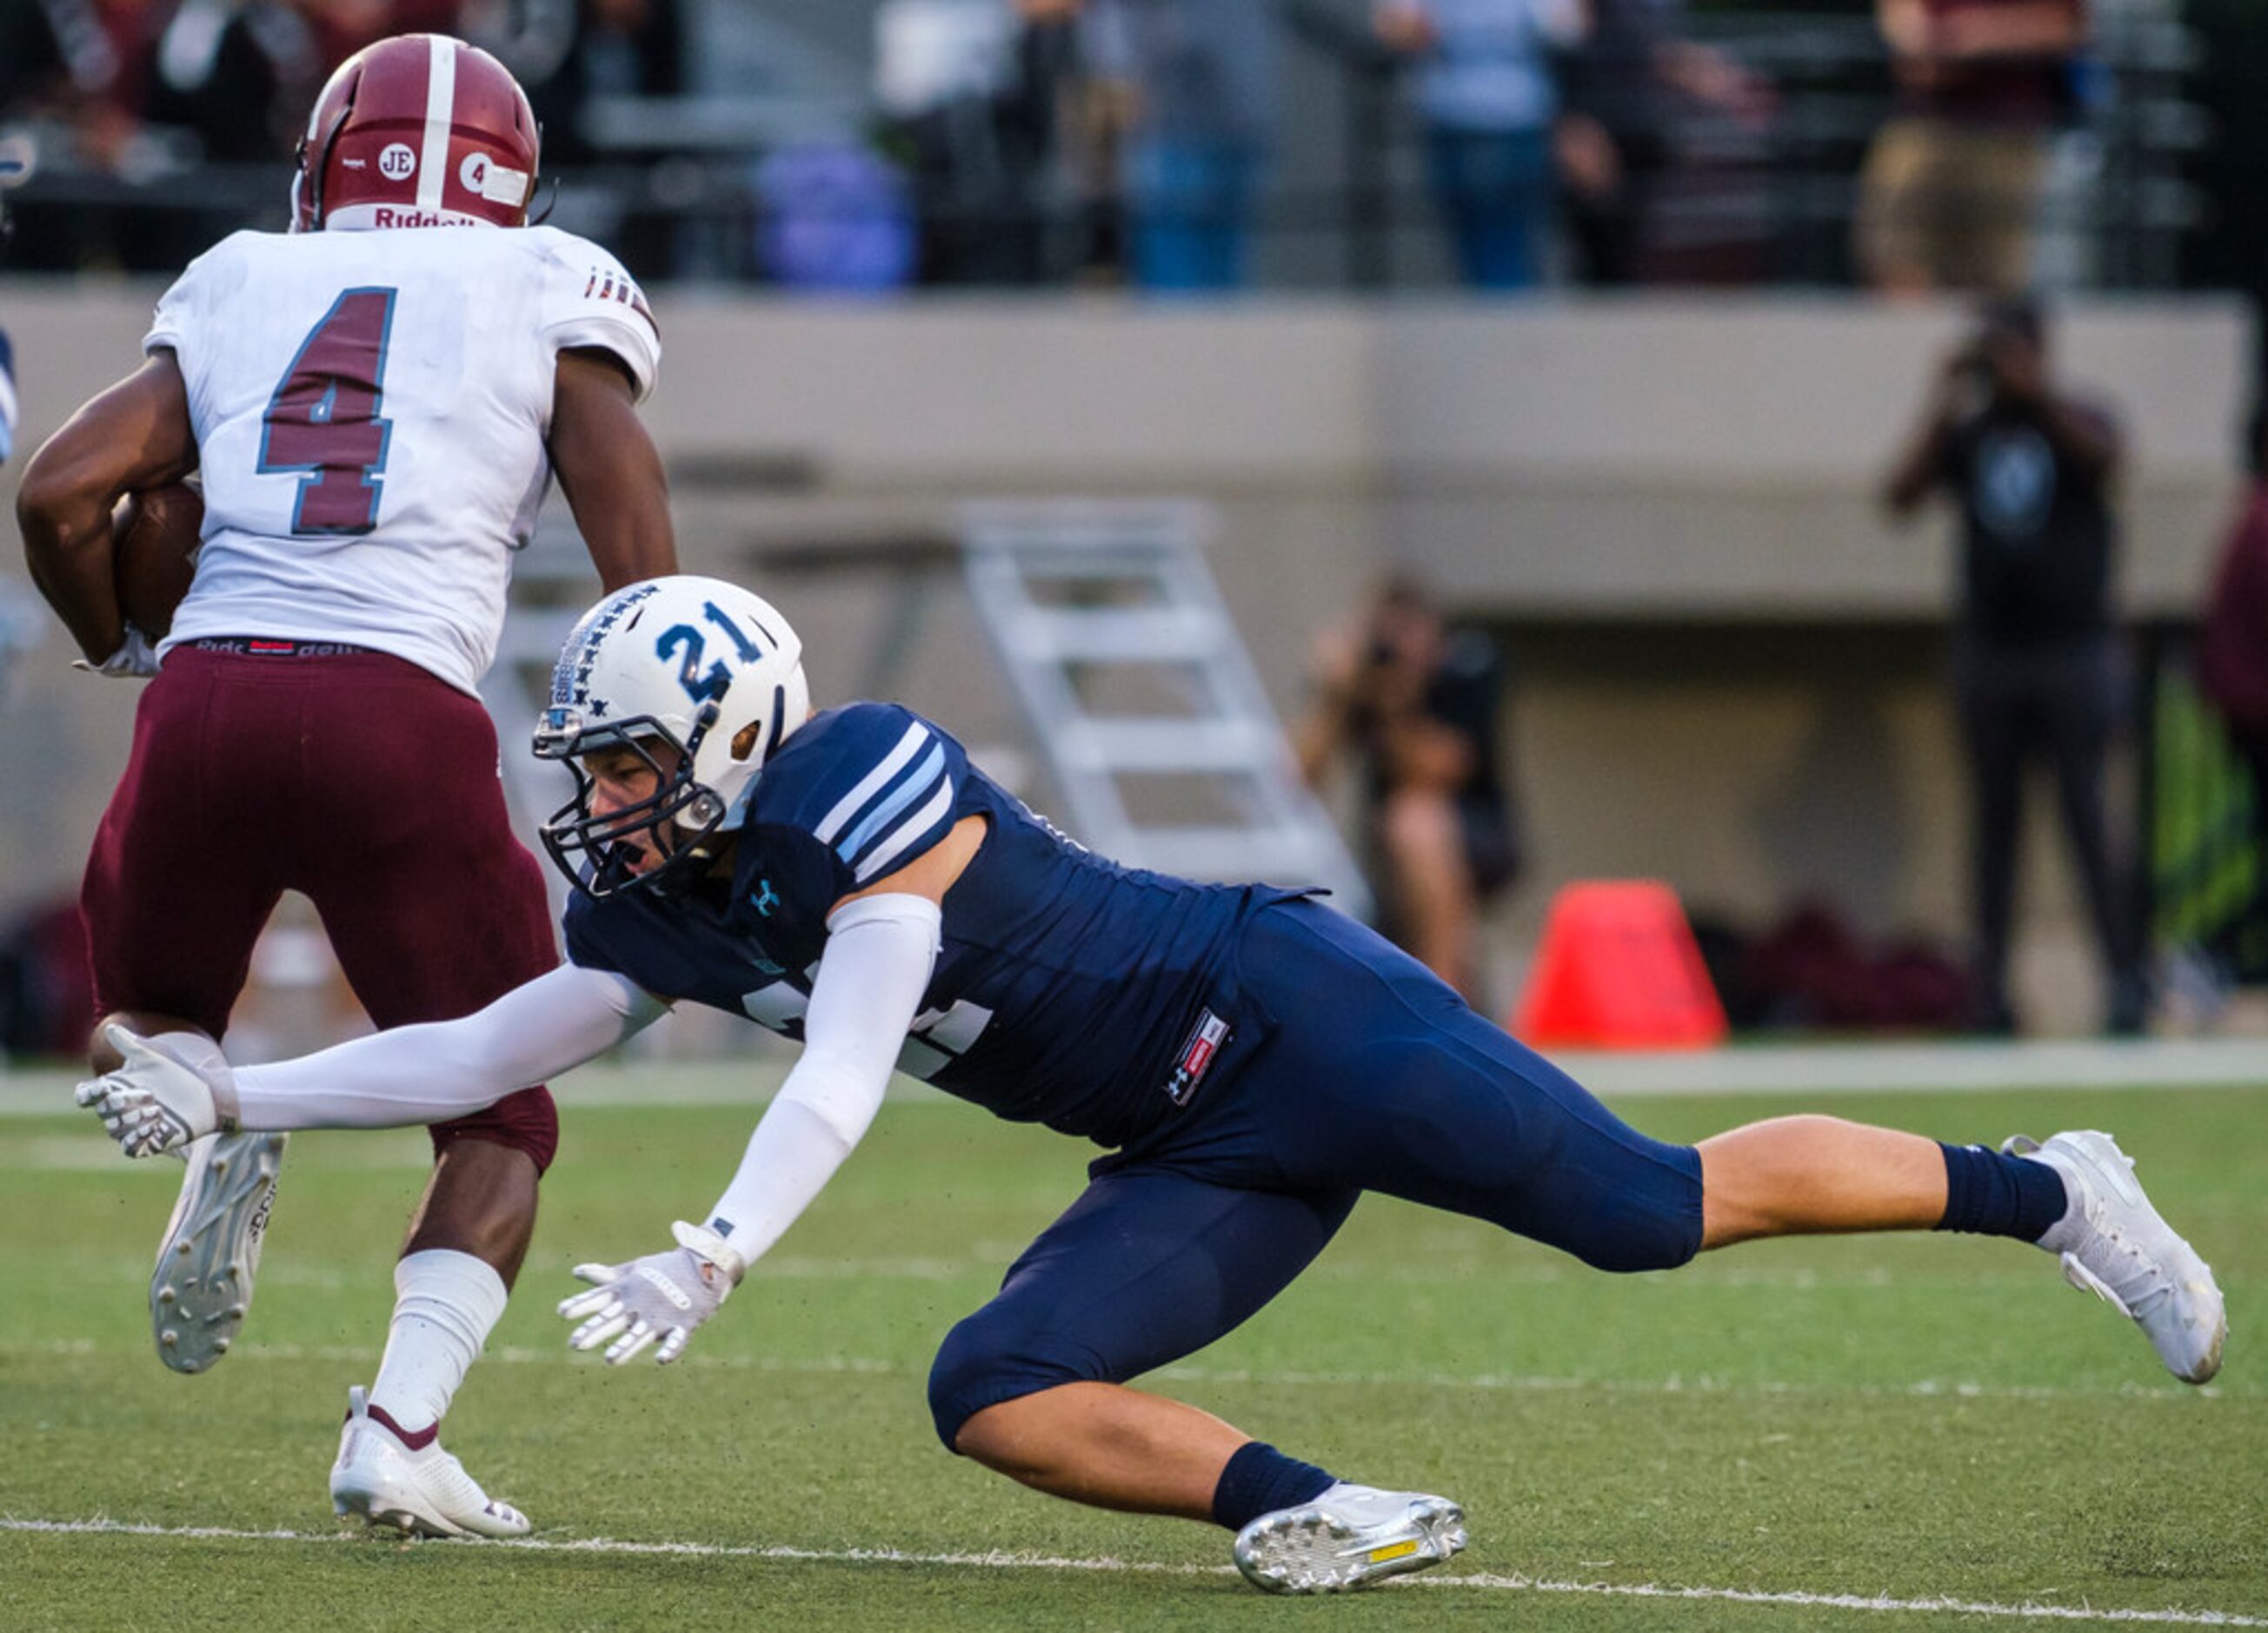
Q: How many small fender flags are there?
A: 0